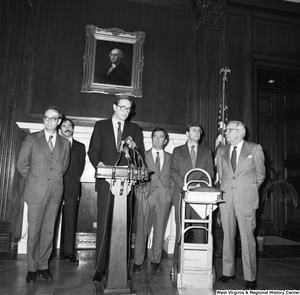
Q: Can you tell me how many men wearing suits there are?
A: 6